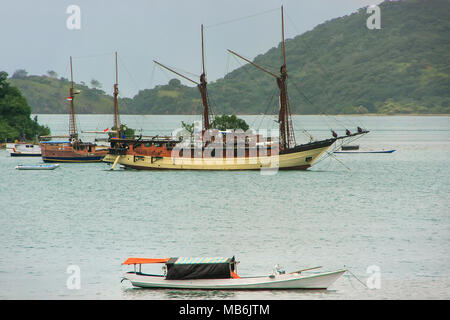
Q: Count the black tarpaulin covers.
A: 1